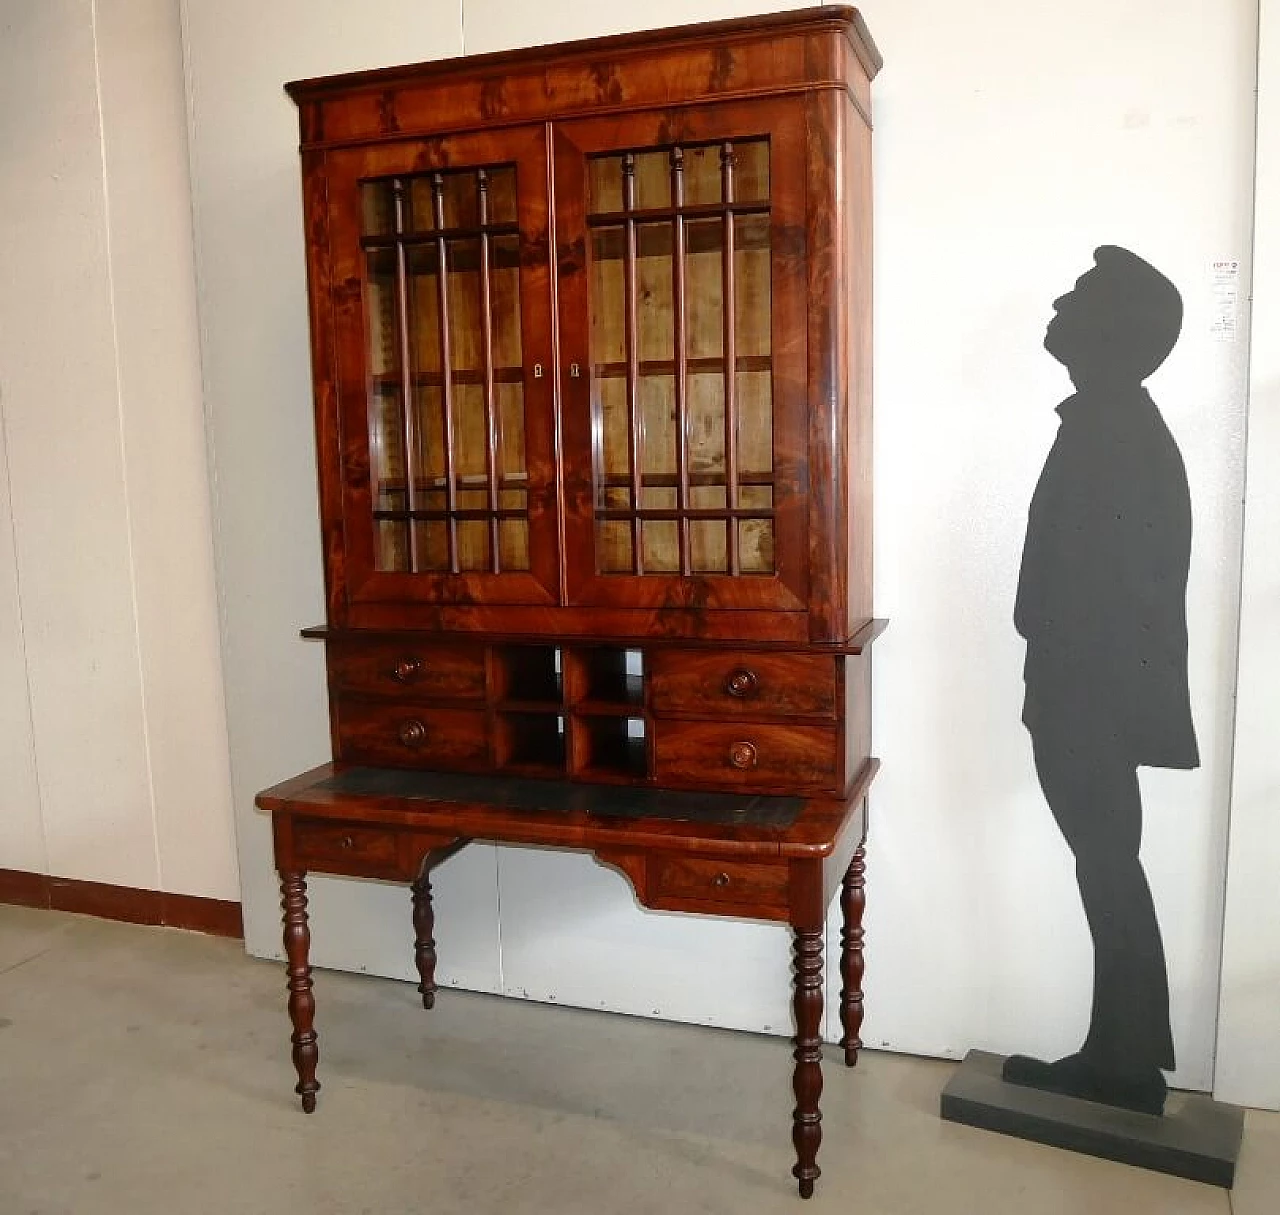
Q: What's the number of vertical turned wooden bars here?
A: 6